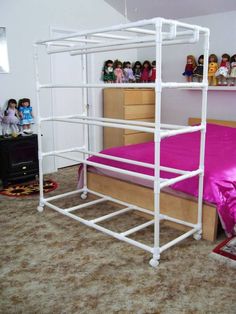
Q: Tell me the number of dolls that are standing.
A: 13